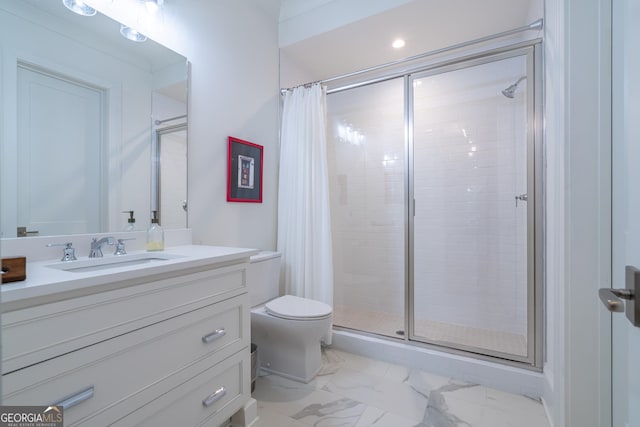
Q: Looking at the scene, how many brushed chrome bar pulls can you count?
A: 3